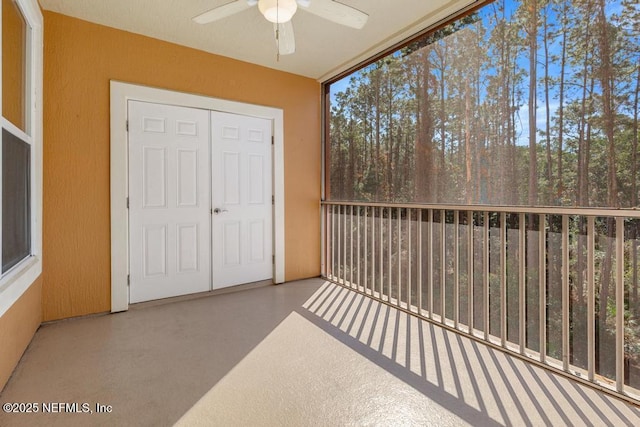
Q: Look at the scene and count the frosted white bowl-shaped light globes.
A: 1